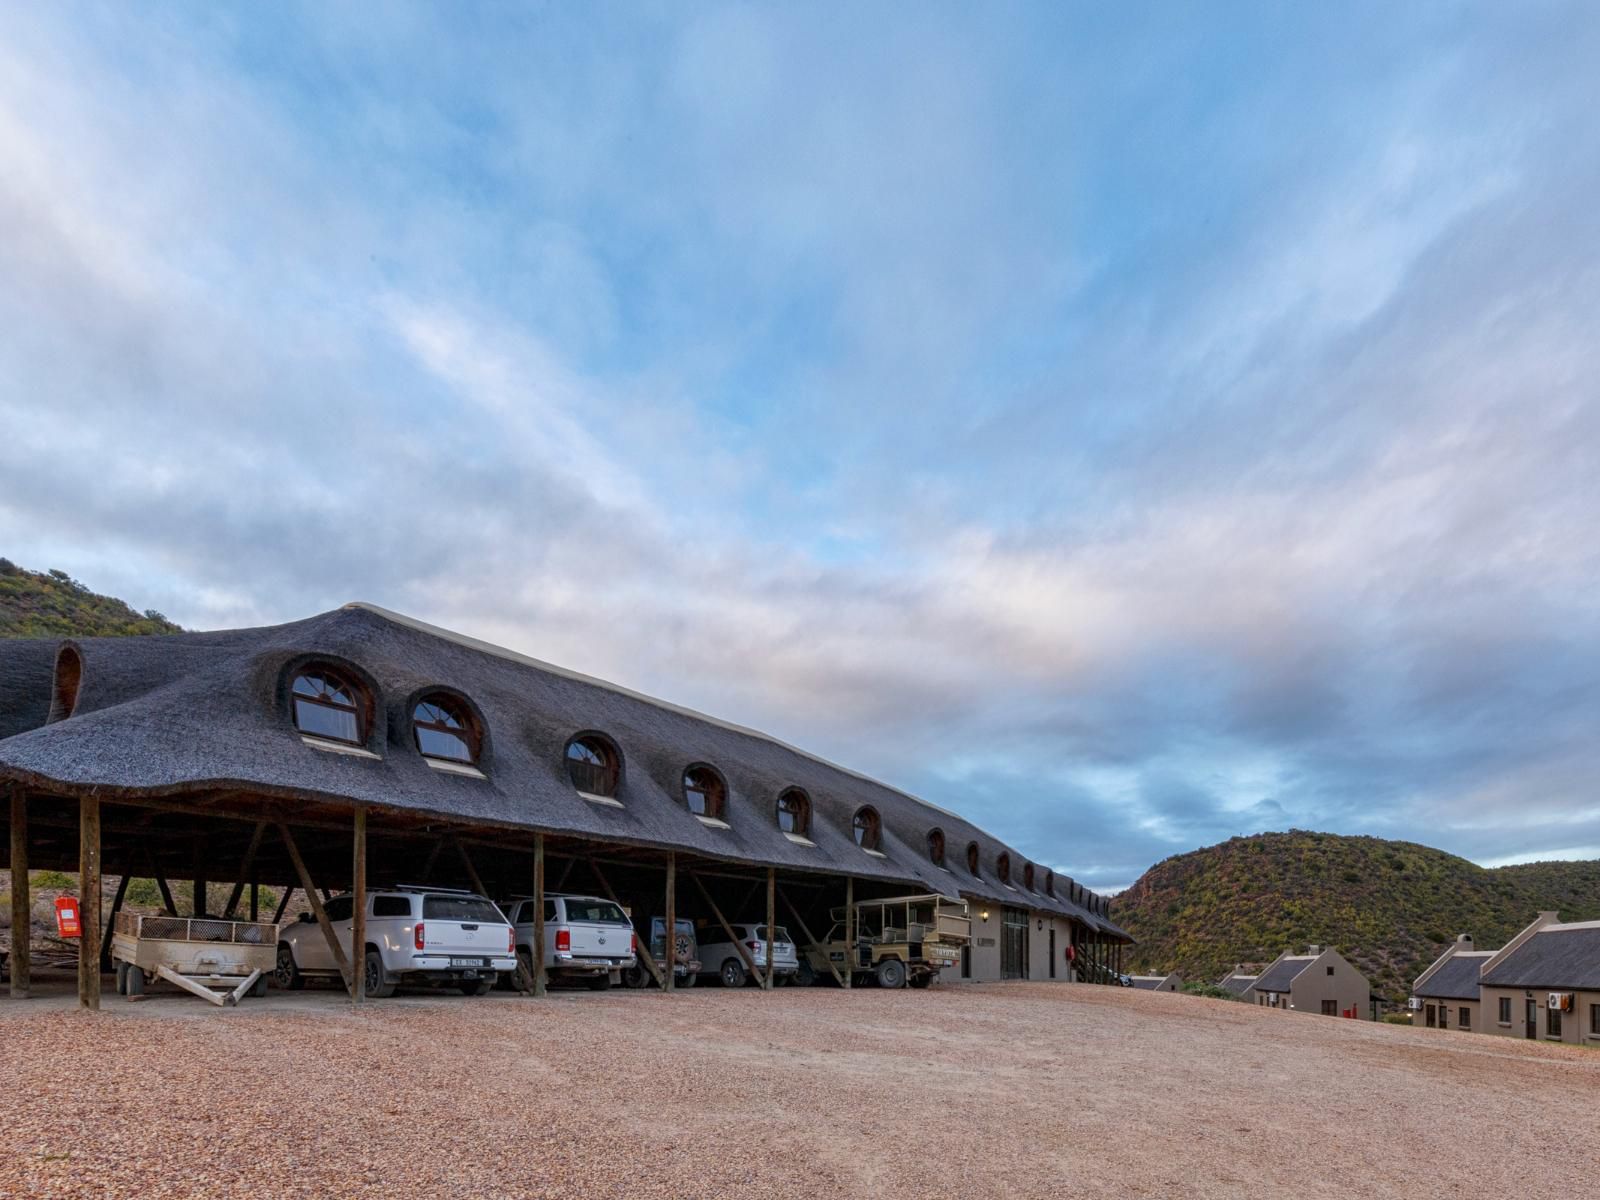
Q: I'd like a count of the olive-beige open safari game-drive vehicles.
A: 1